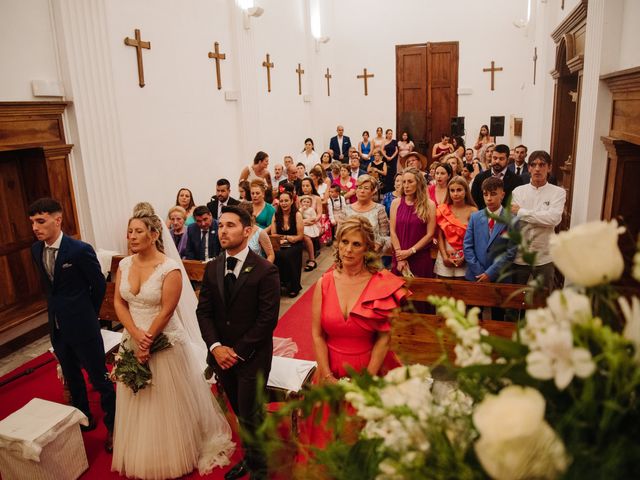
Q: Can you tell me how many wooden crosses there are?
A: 8